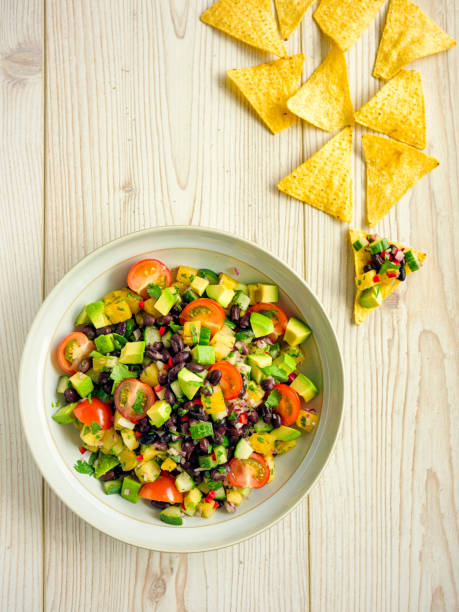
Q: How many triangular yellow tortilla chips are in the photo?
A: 10